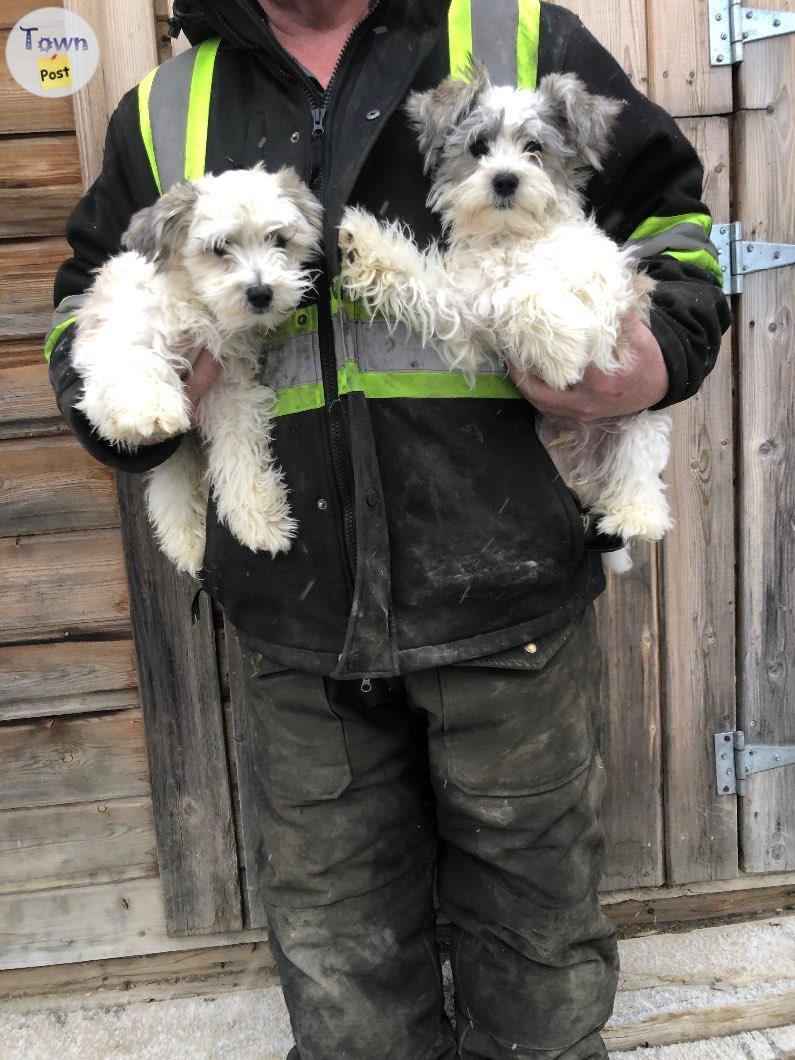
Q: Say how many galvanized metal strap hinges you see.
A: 3